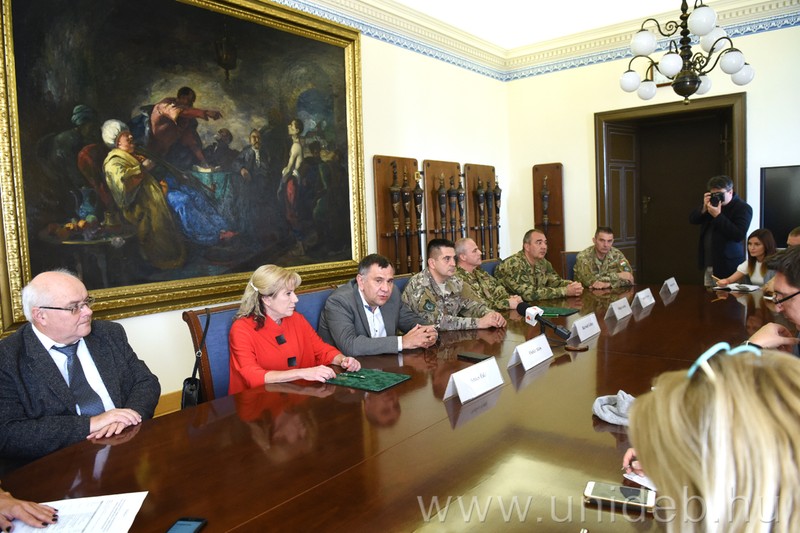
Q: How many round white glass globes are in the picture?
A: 9